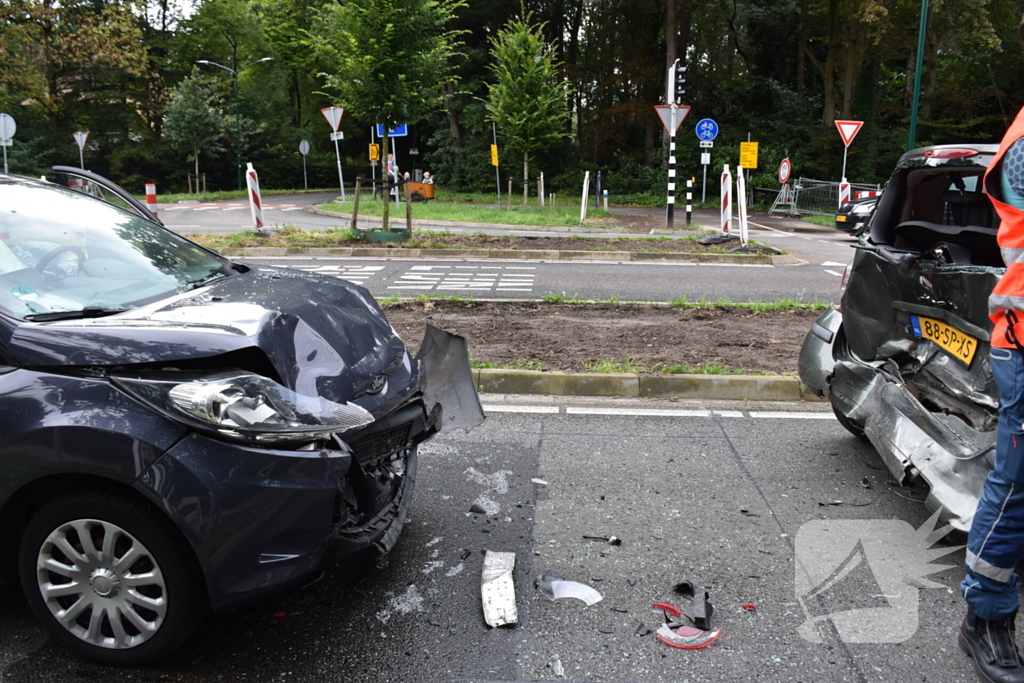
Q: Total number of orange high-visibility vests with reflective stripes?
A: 1